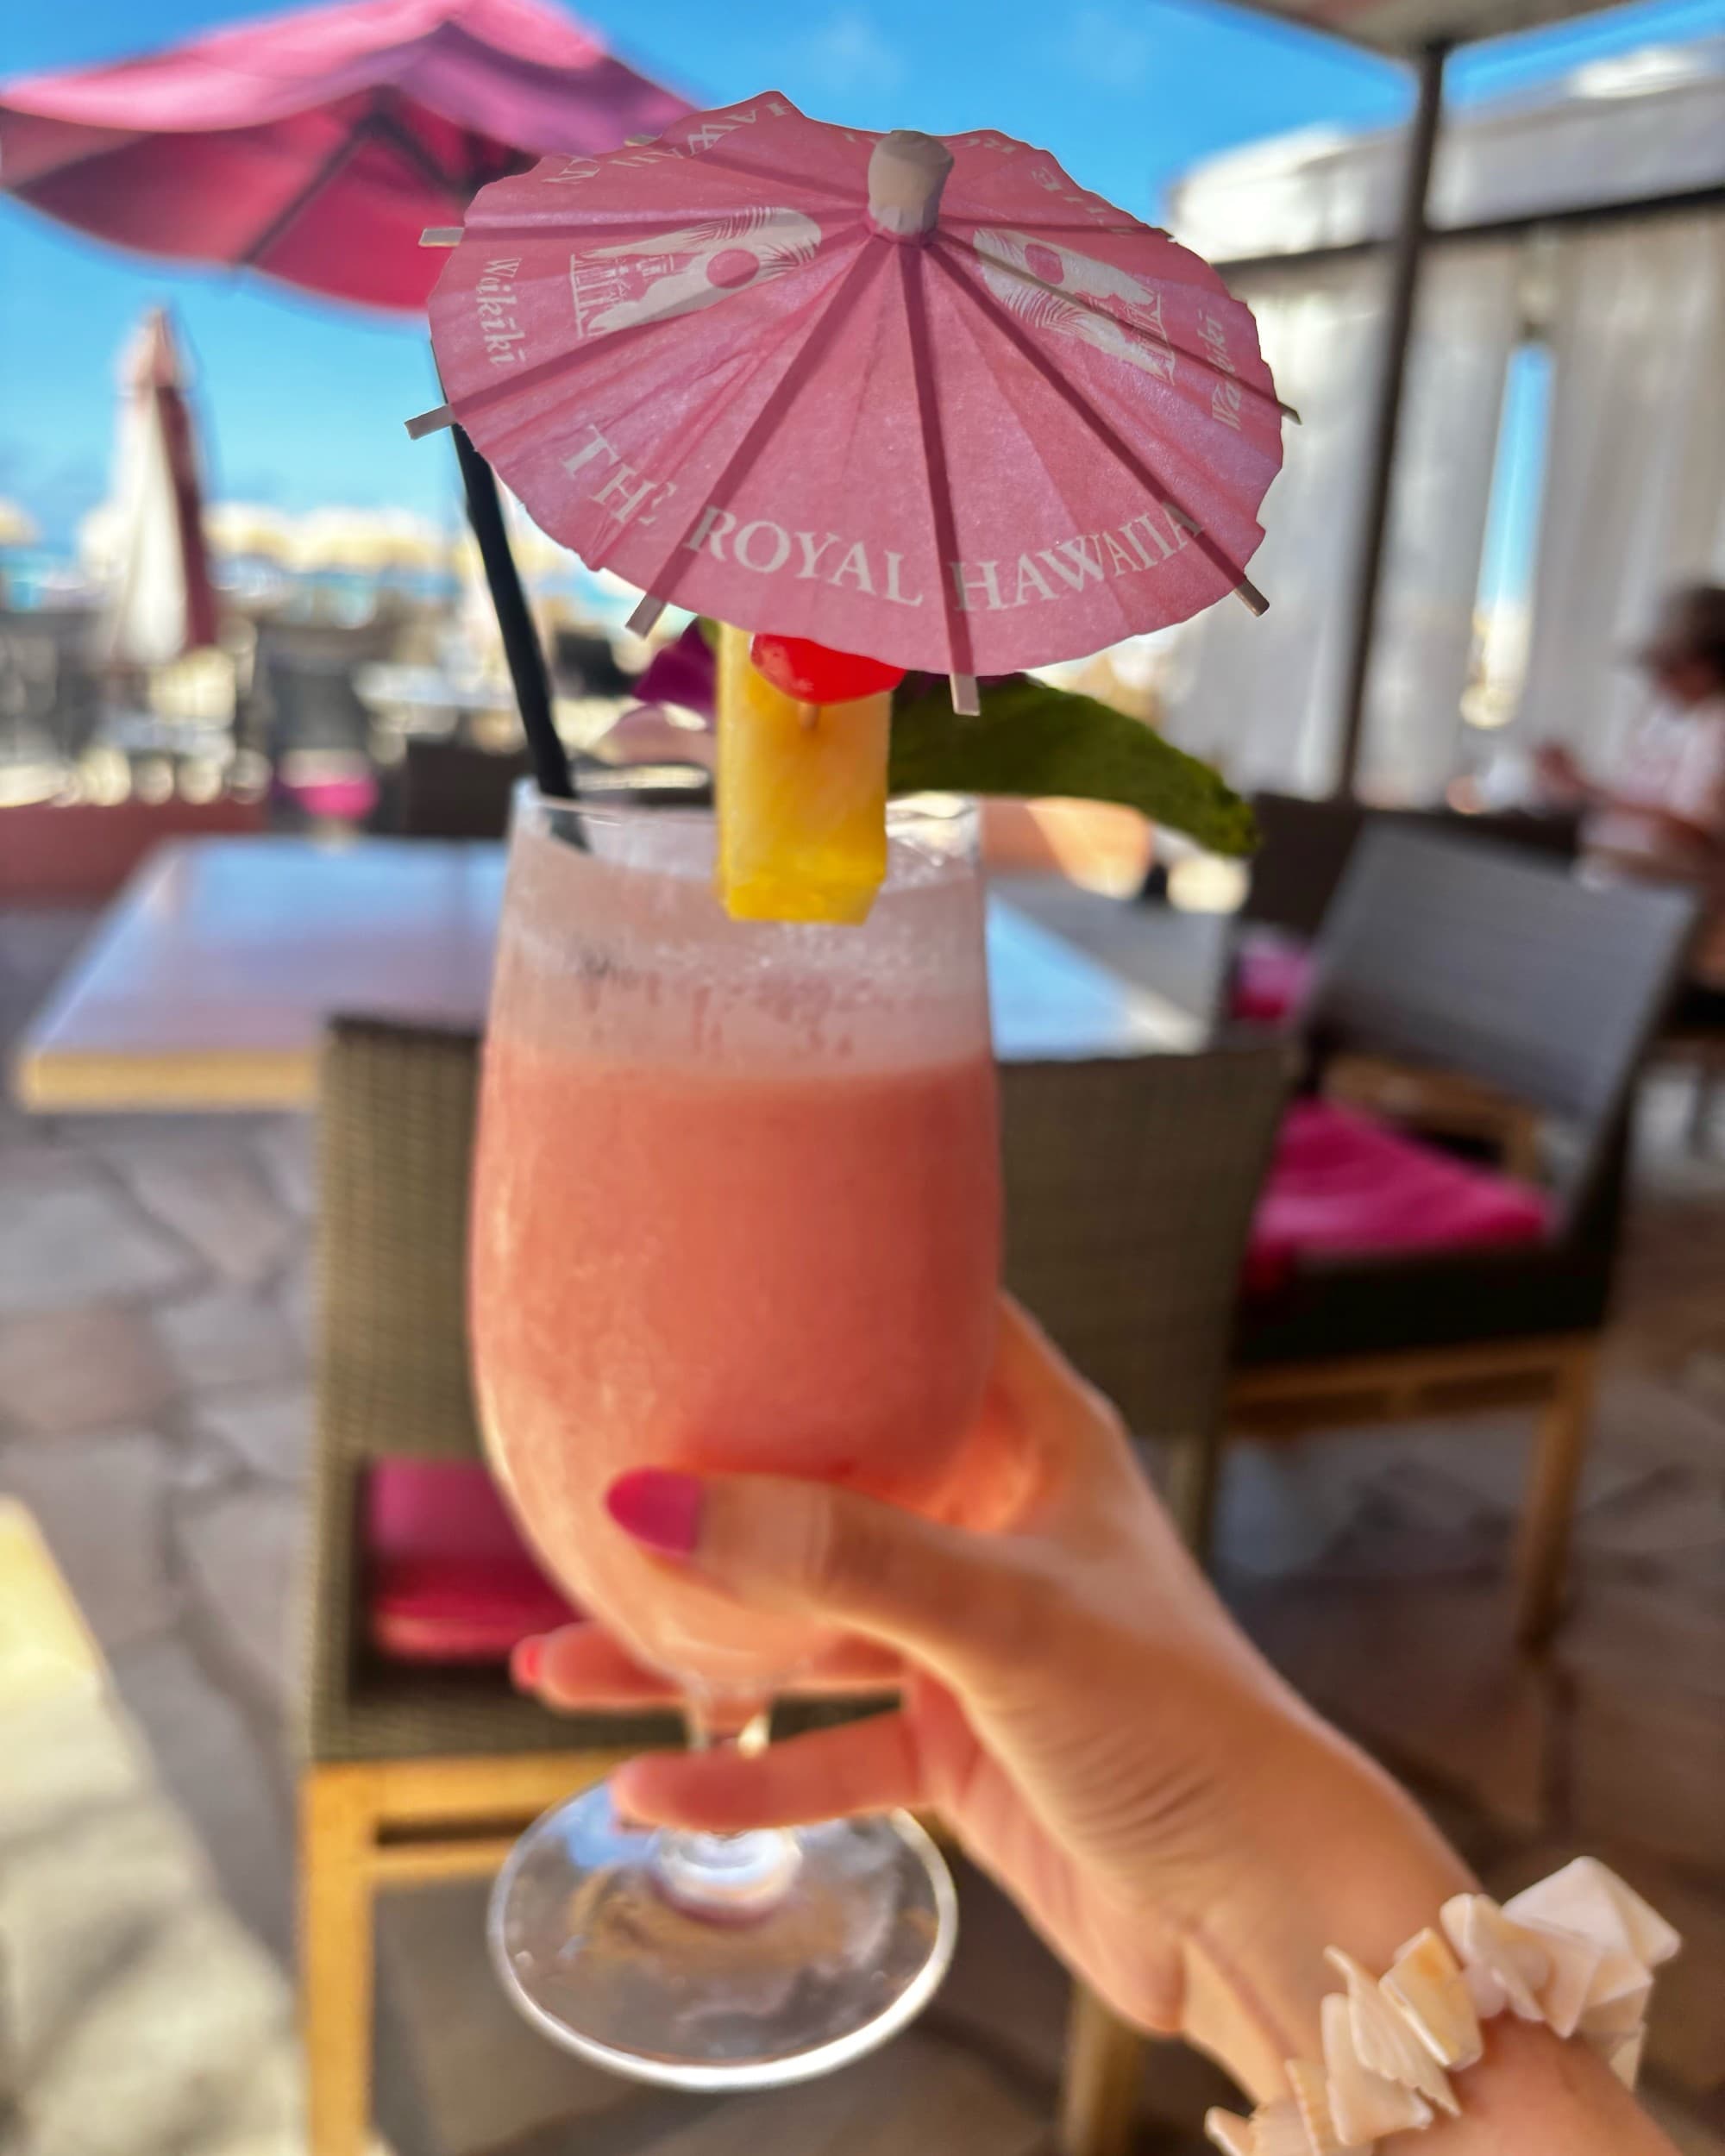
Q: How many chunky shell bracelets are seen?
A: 1